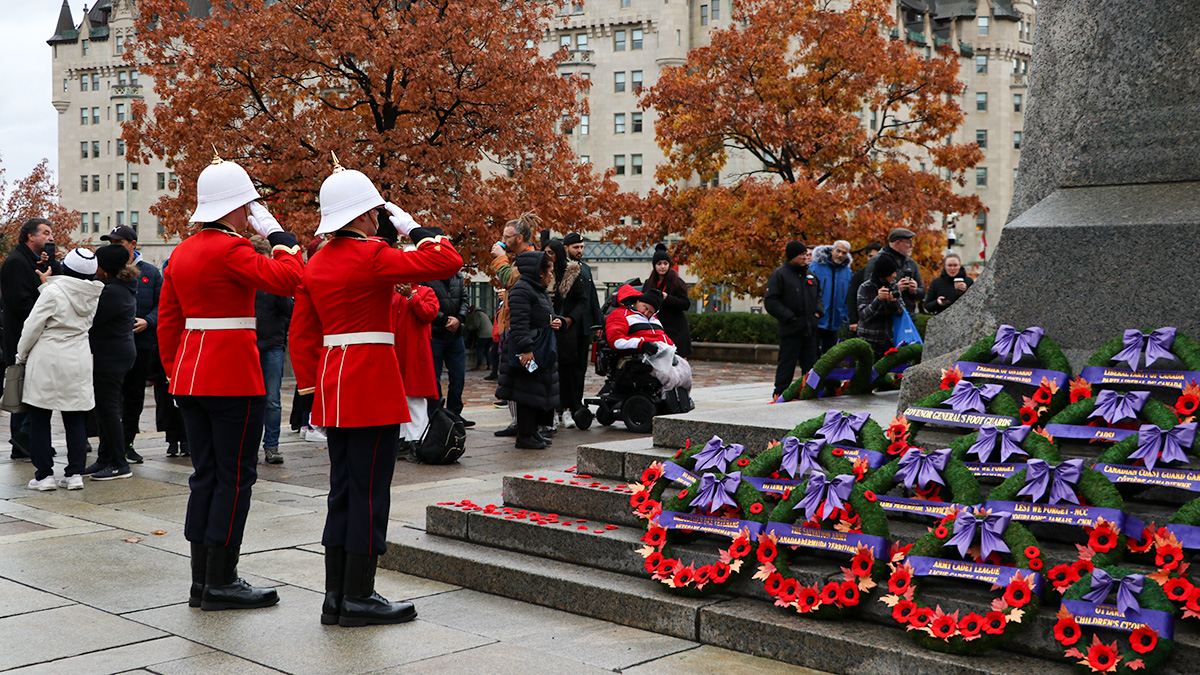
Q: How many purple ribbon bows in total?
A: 15